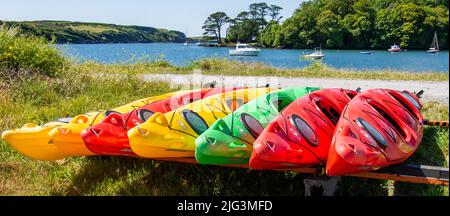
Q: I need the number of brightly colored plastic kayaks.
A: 7